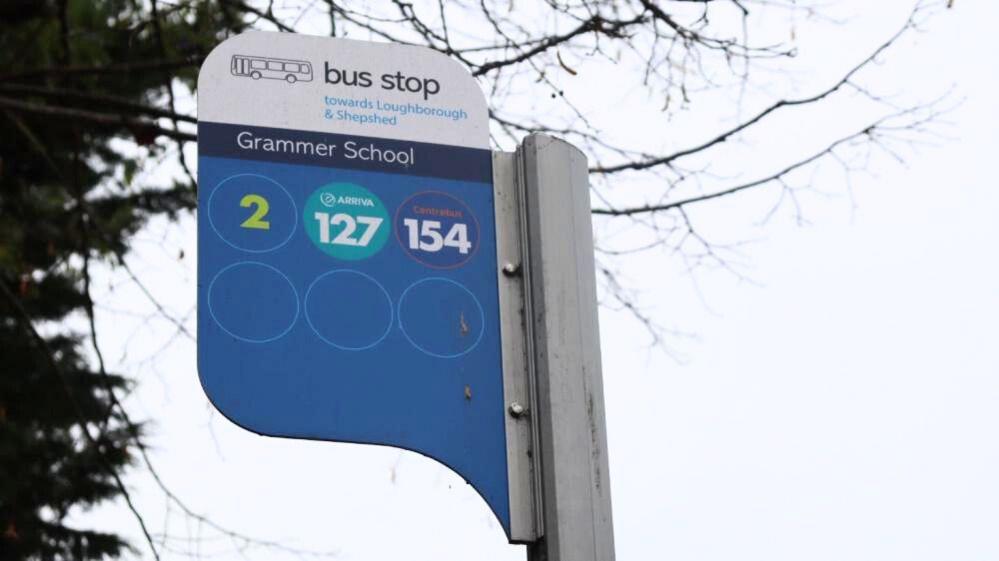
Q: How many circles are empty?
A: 3